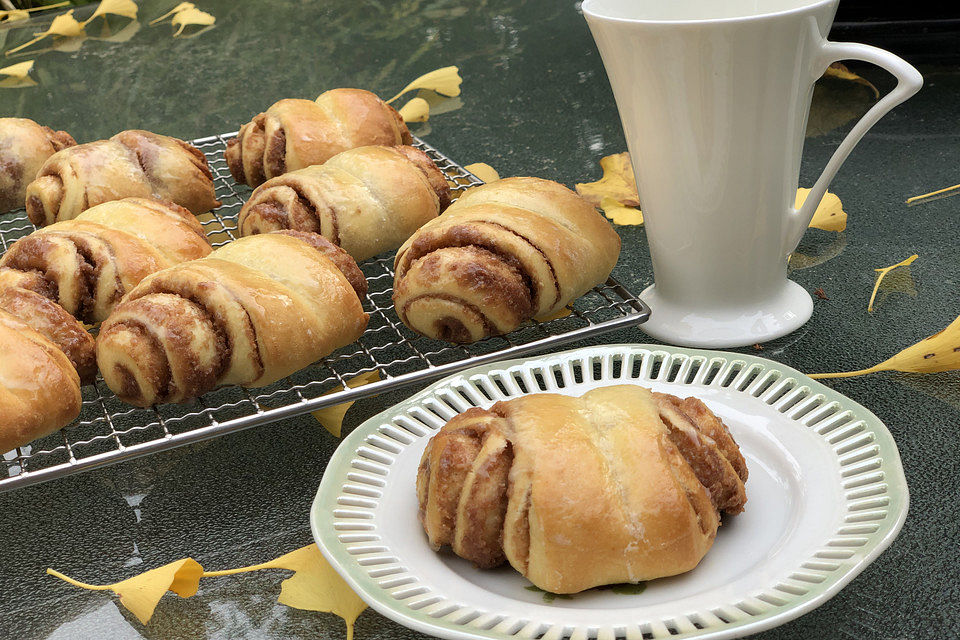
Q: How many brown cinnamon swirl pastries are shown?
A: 9